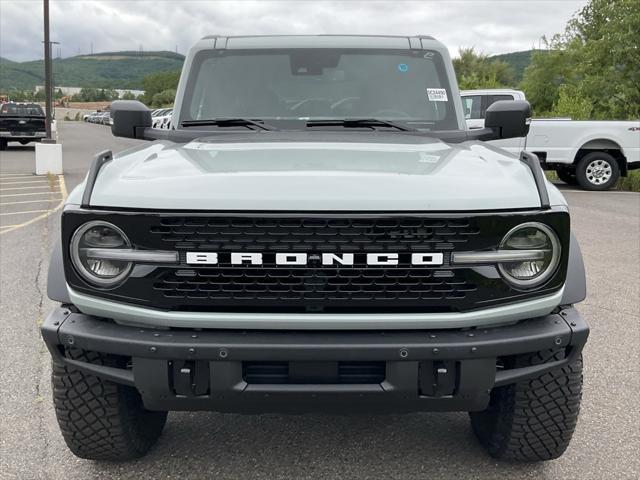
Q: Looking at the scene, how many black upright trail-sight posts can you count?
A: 2